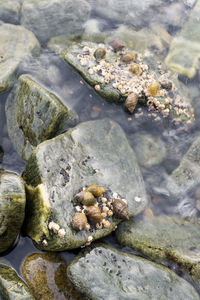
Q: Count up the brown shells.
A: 12